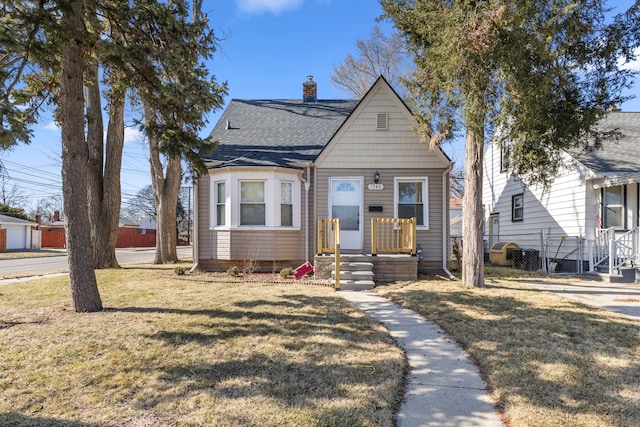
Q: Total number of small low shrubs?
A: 3